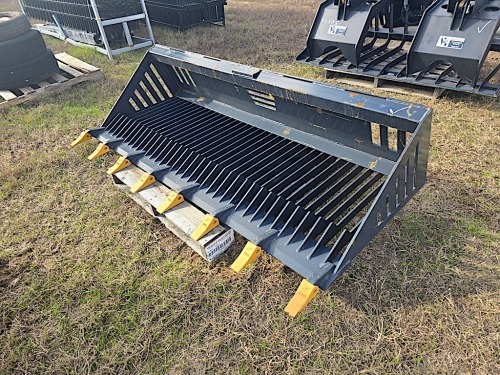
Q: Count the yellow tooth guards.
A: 8